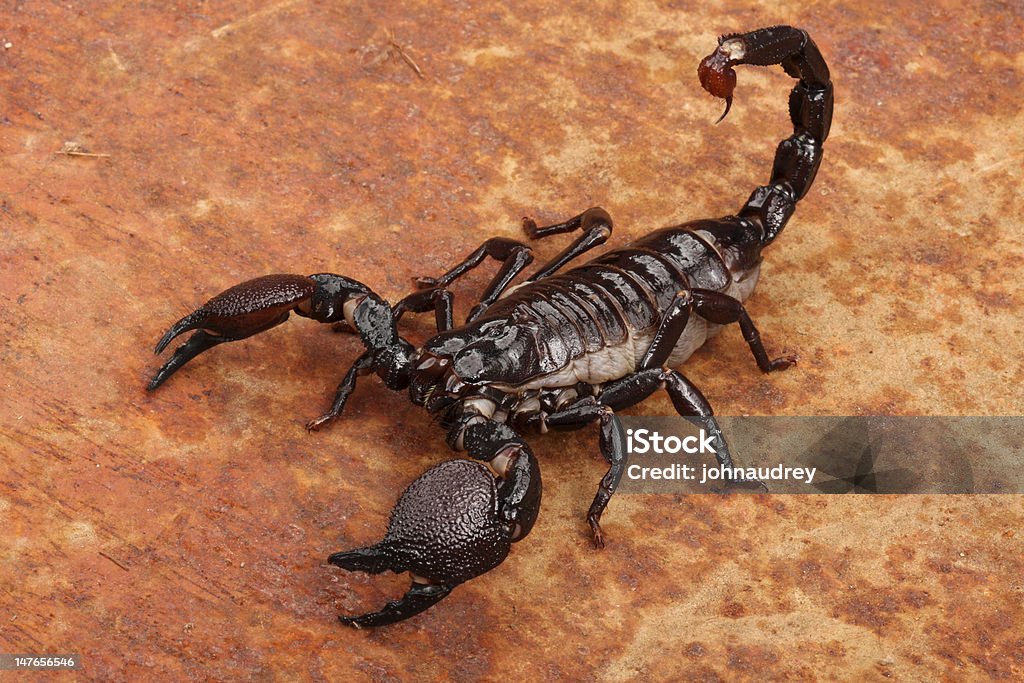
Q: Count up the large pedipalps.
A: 2